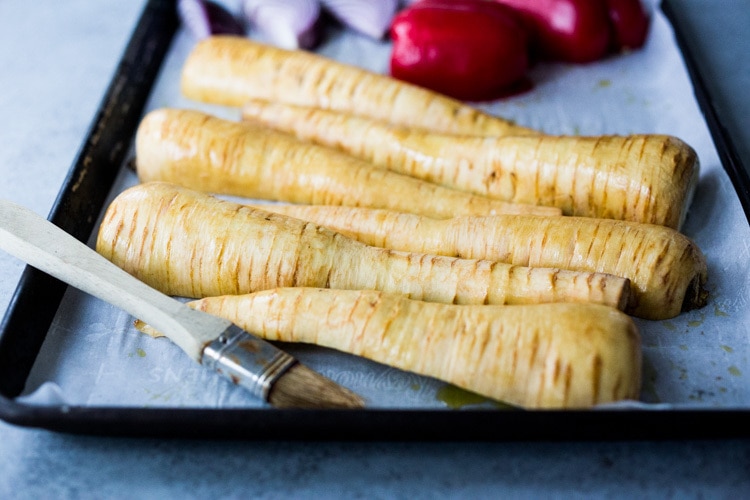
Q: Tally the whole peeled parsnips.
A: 6